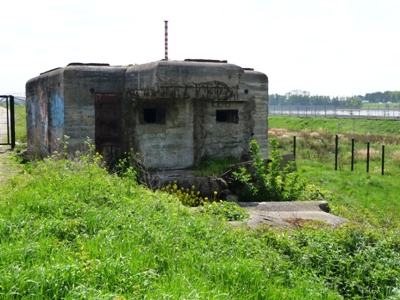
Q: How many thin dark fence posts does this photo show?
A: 5